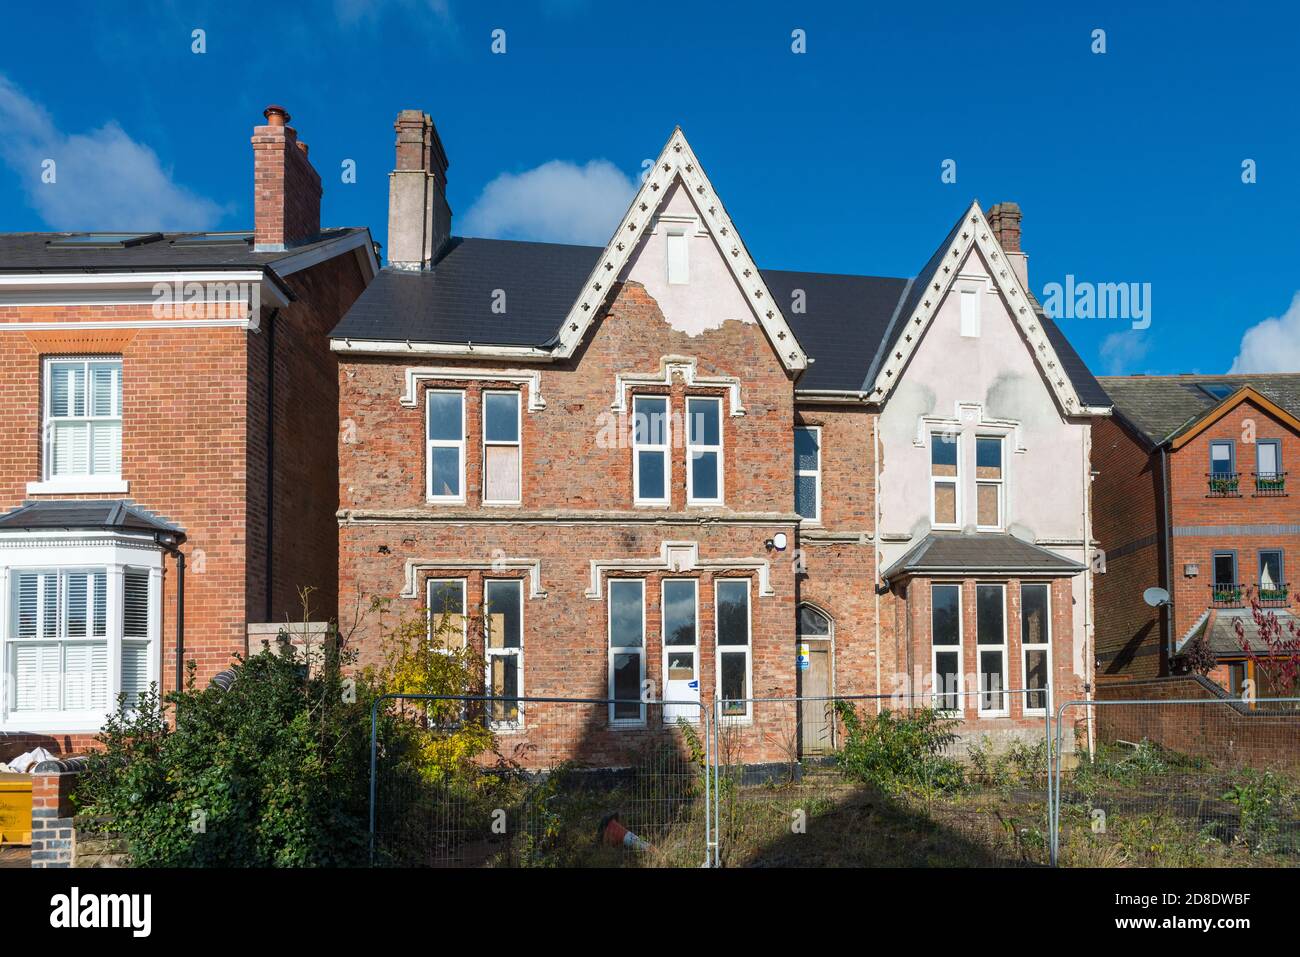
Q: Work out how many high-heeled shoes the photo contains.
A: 0